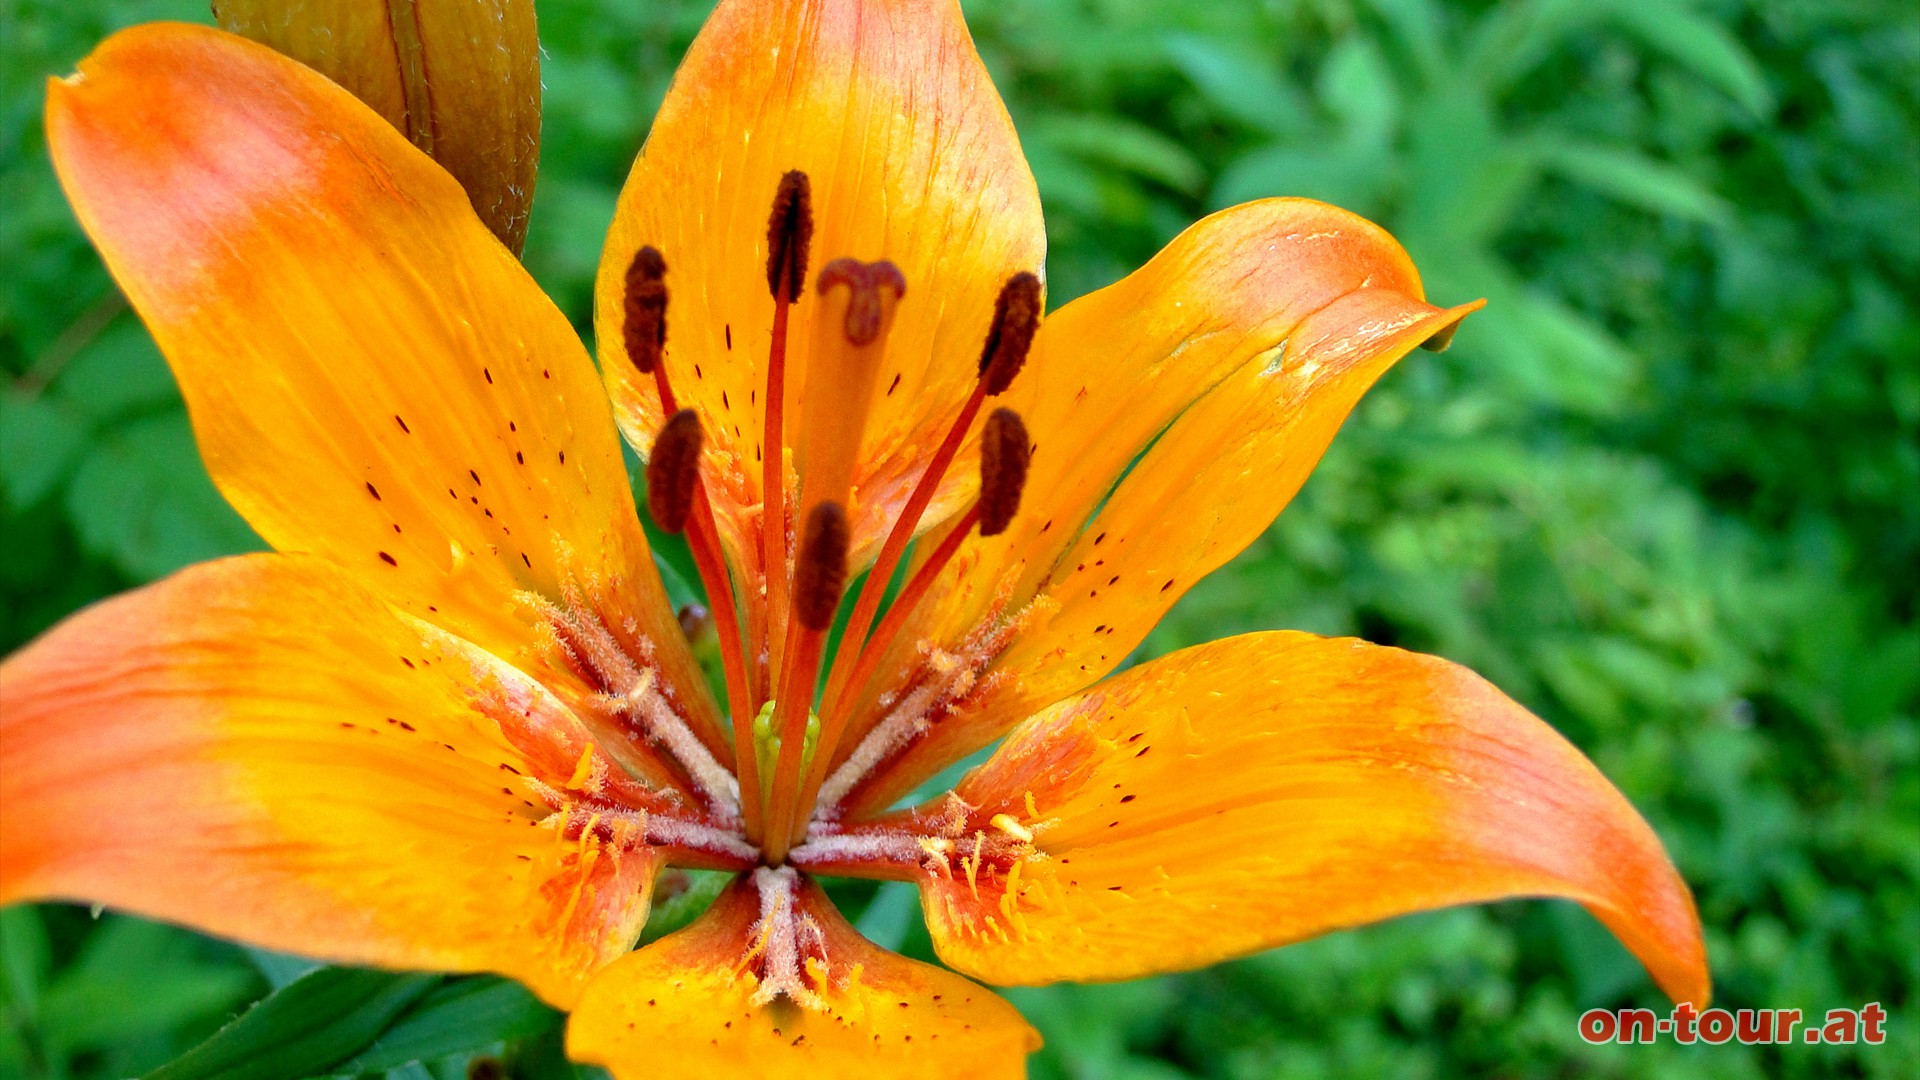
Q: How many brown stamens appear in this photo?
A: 6